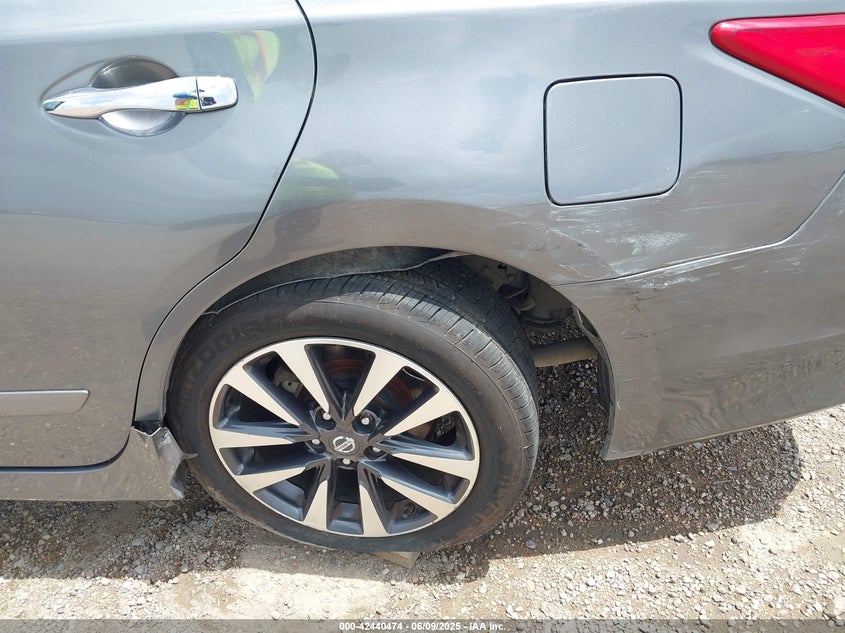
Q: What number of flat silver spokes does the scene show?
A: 10